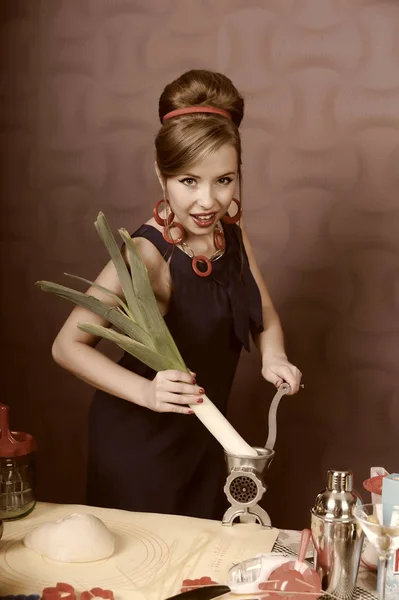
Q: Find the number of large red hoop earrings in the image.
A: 2